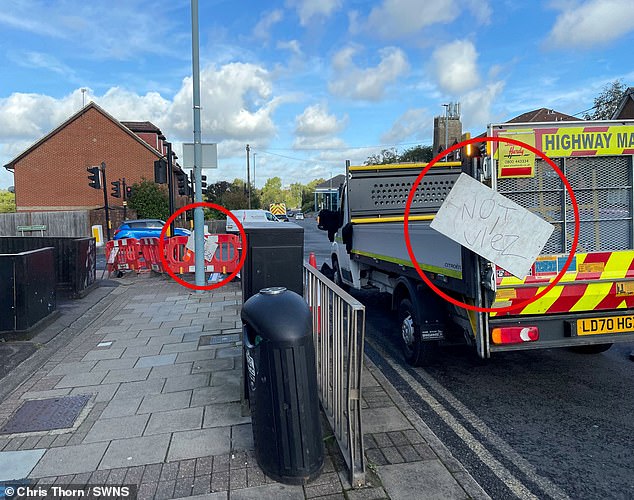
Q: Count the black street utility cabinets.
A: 1